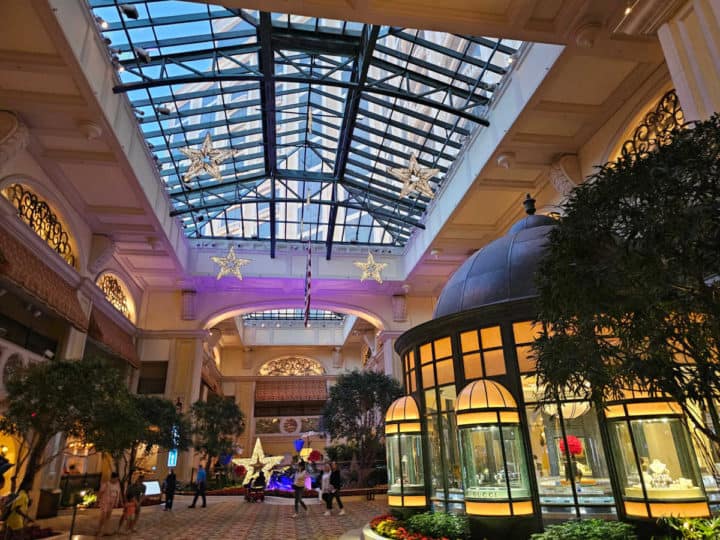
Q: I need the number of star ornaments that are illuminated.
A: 5